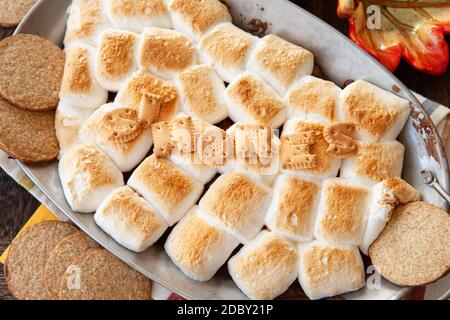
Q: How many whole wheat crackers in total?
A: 7